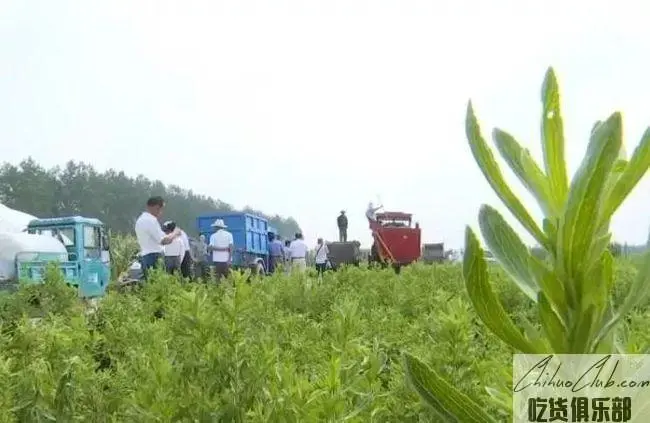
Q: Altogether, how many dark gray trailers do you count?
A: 2